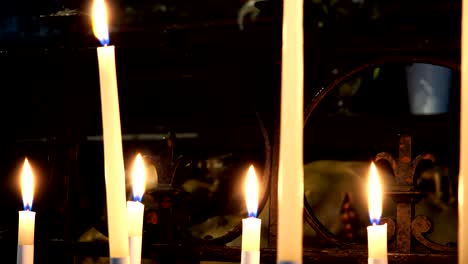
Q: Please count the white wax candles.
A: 7